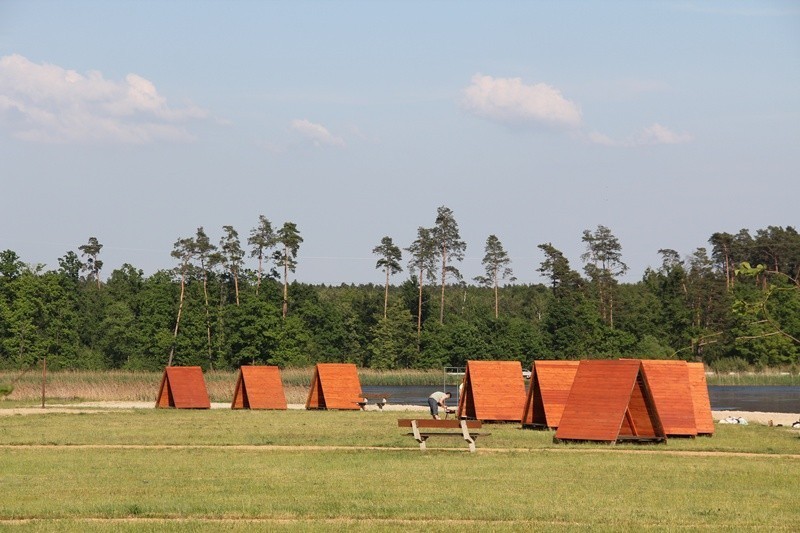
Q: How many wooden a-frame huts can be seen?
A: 8